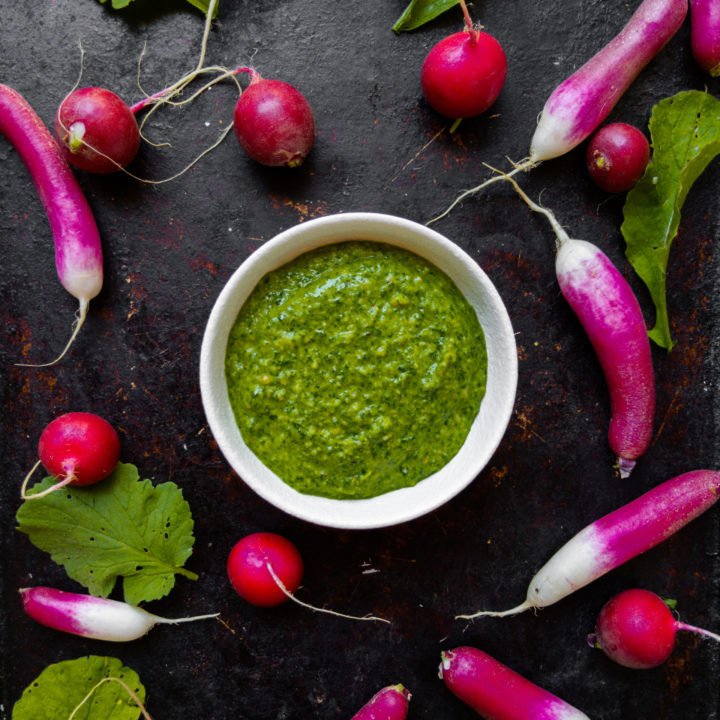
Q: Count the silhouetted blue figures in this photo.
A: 0